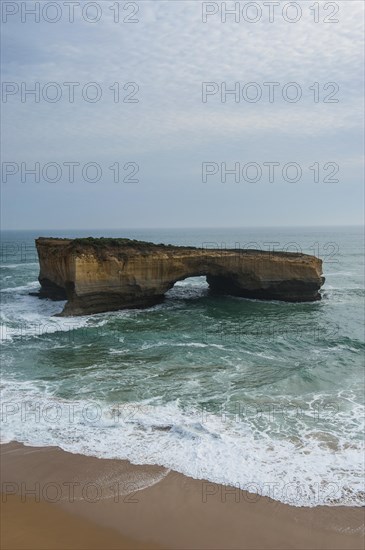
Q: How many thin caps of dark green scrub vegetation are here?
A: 1